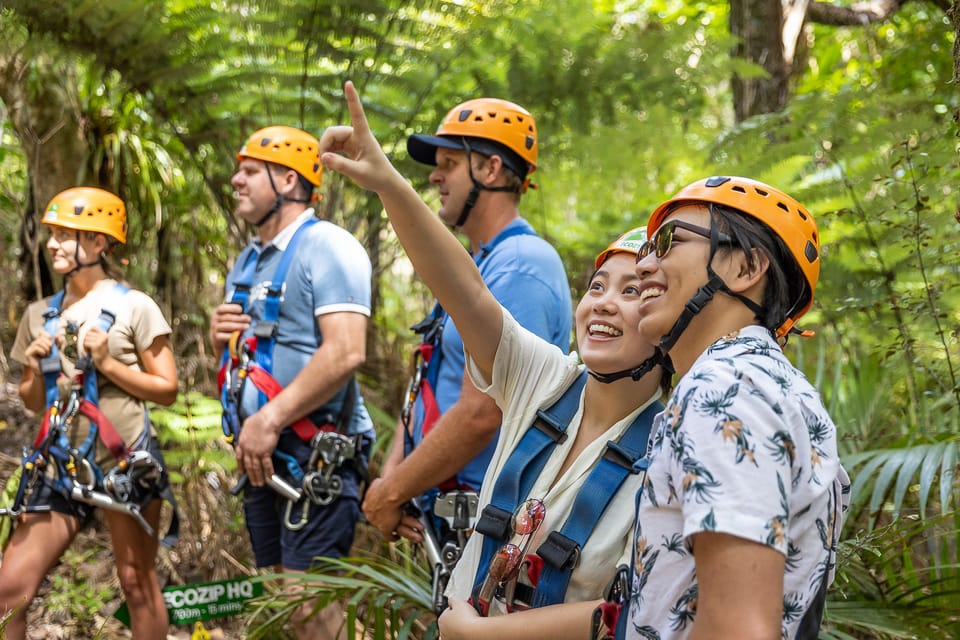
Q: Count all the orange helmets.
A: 5